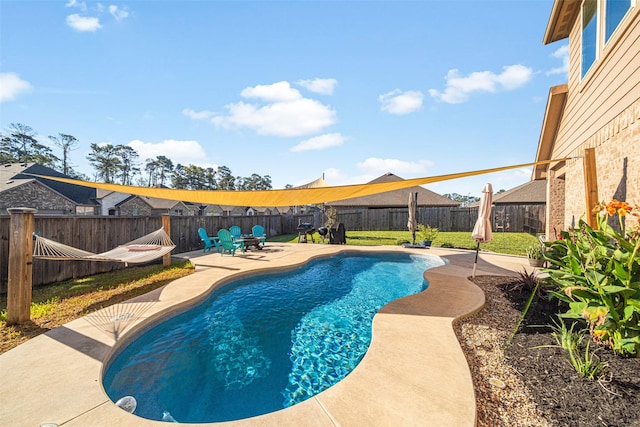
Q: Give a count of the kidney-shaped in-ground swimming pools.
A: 1